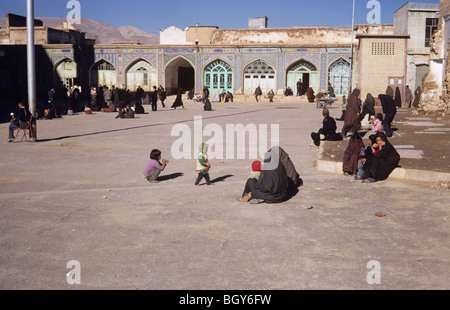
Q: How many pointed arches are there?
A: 8